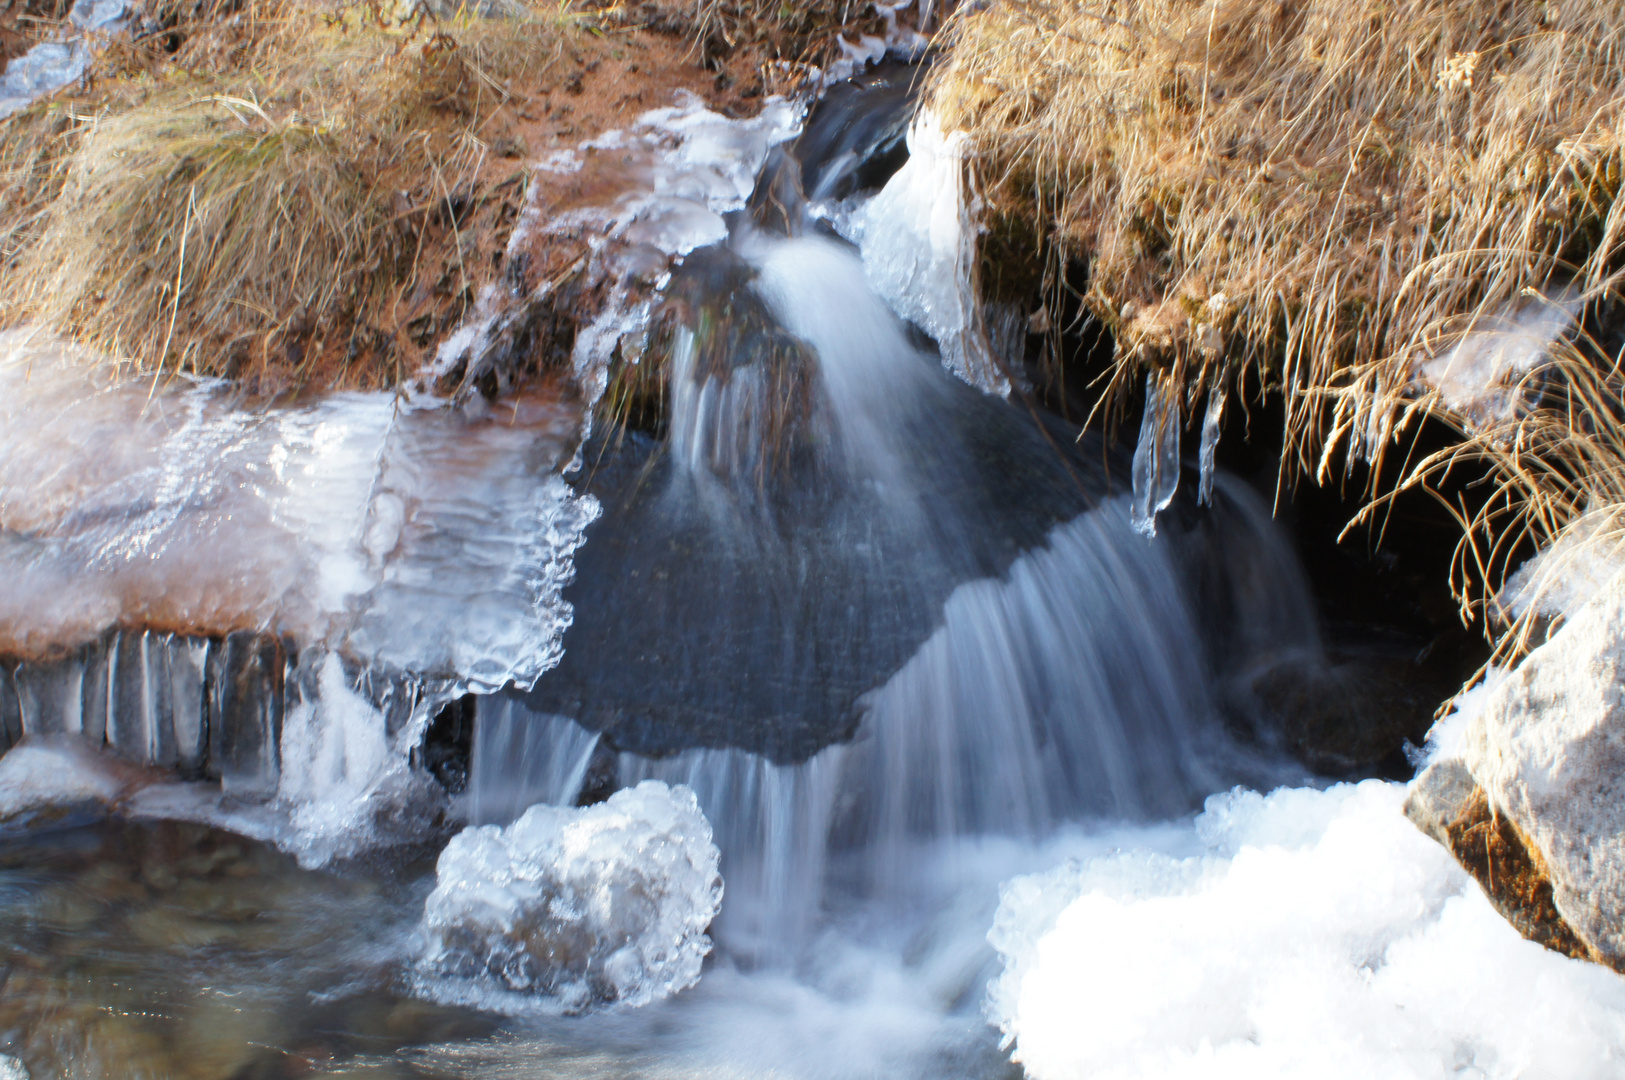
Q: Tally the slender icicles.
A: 2